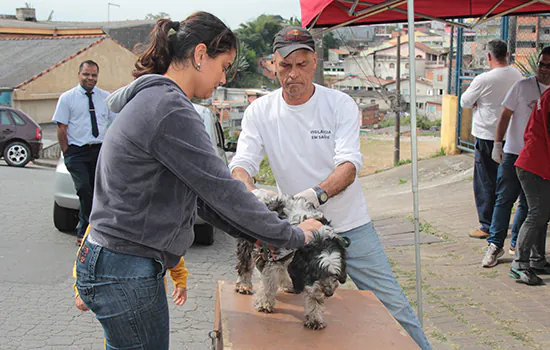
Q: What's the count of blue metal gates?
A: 1